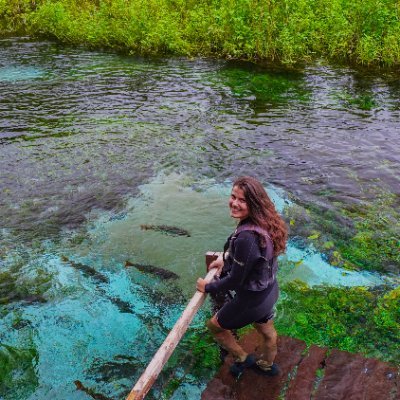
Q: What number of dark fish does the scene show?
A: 5